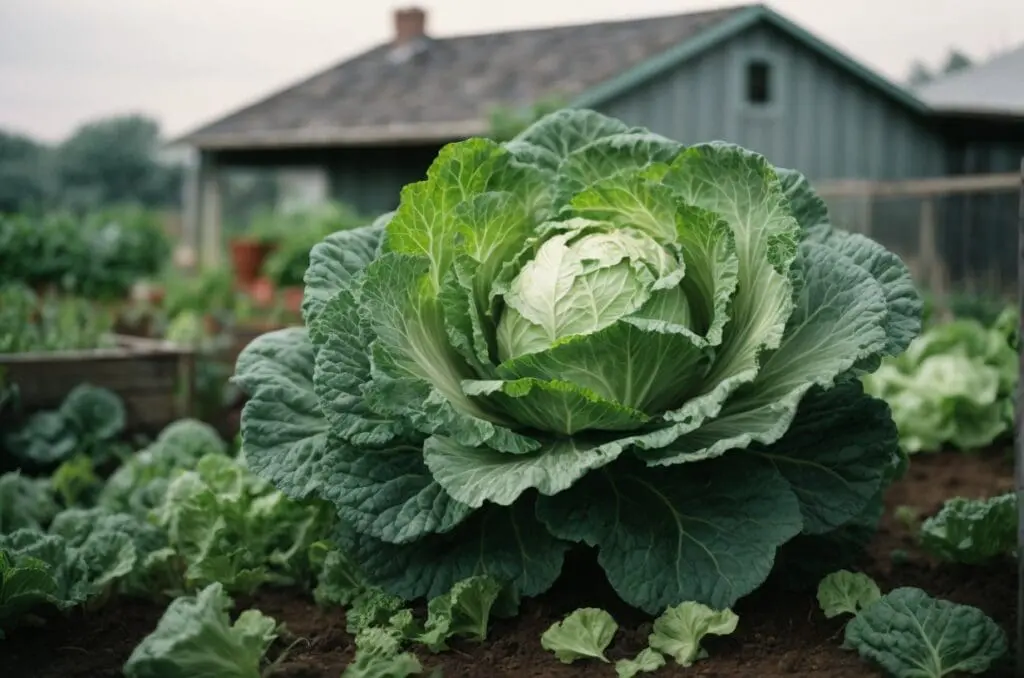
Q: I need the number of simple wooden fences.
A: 1